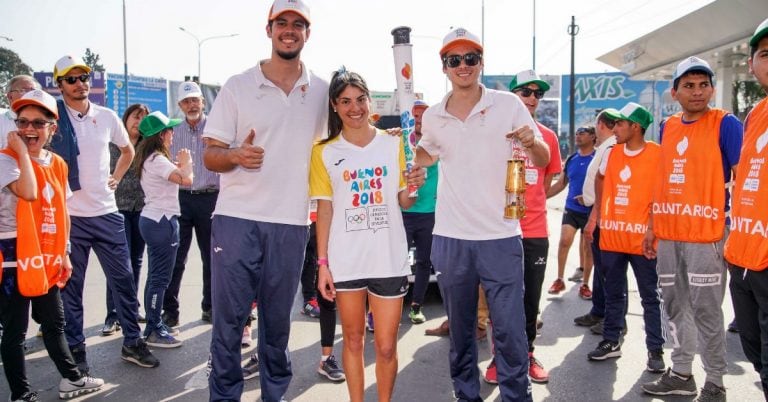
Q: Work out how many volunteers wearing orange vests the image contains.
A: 4